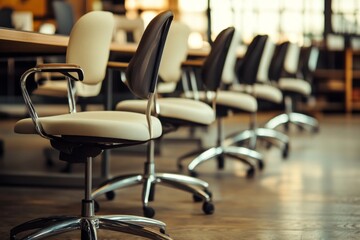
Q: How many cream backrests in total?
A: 5